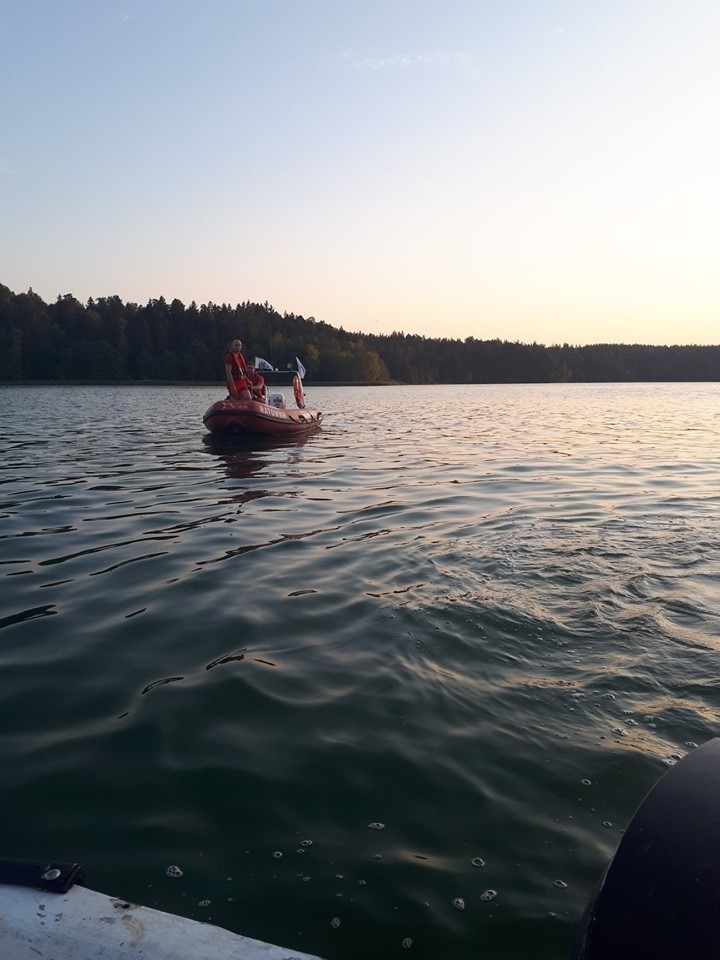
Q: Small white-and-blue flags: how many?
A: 2